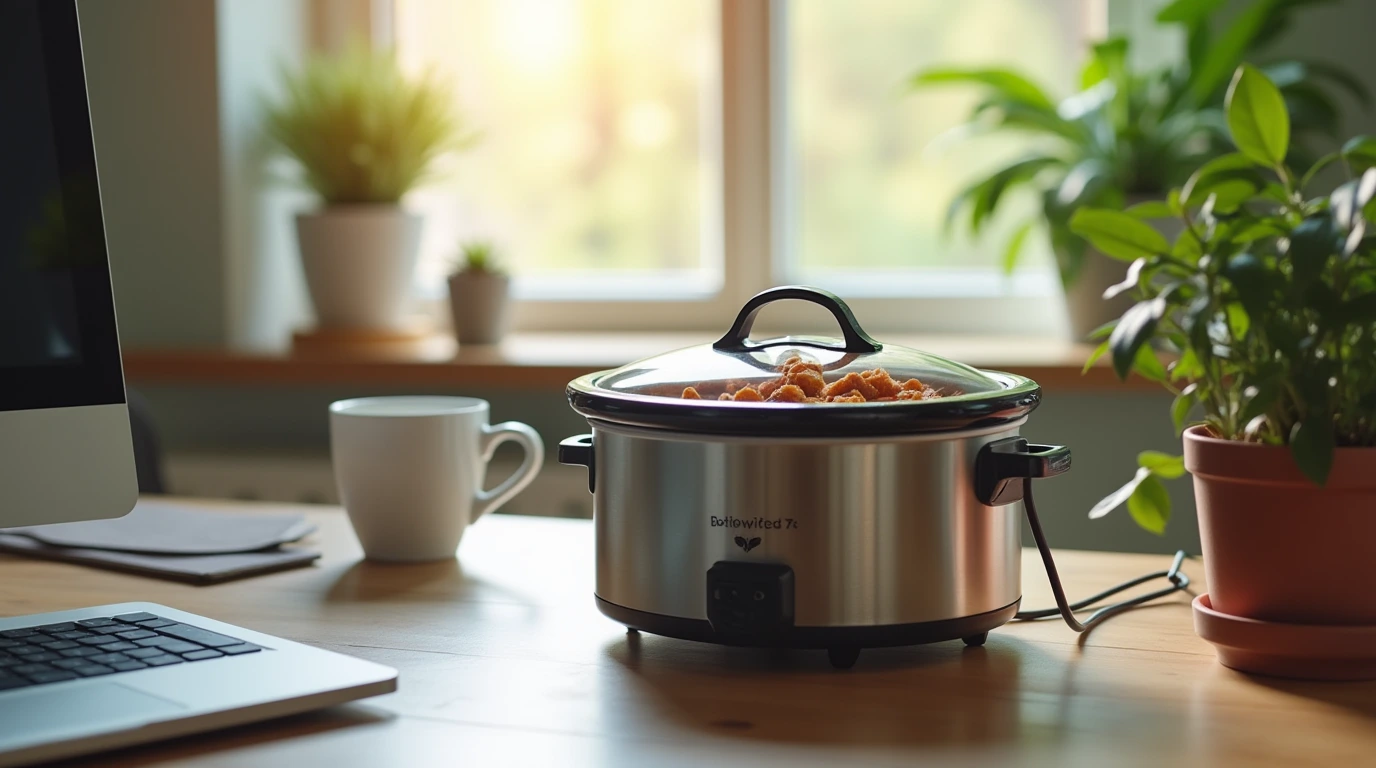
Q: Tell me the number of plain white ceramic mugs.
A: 1